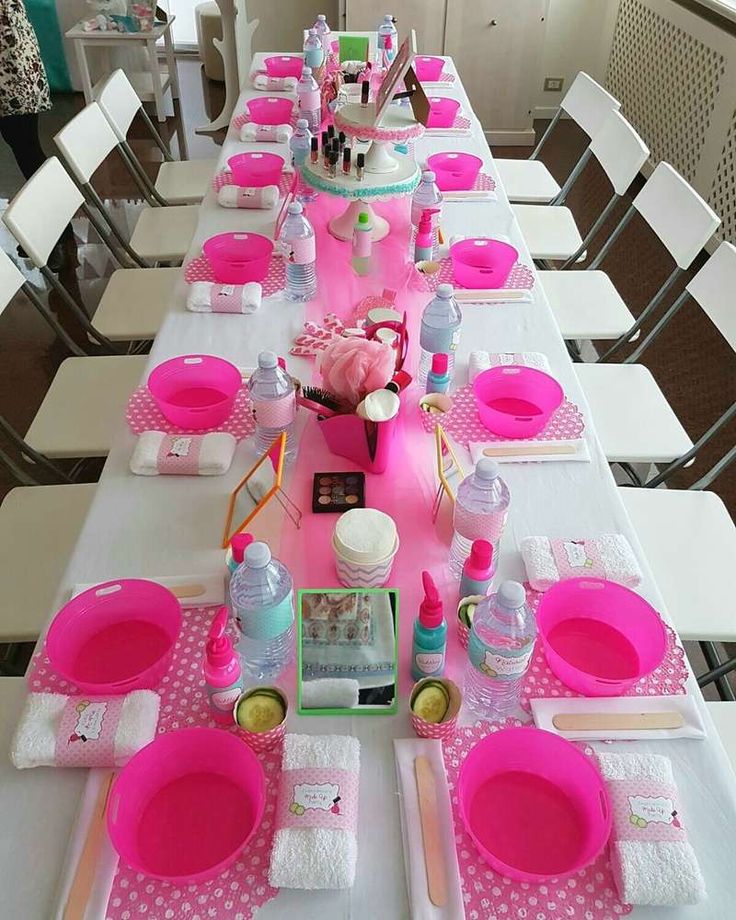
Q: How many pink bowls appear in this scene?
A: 14